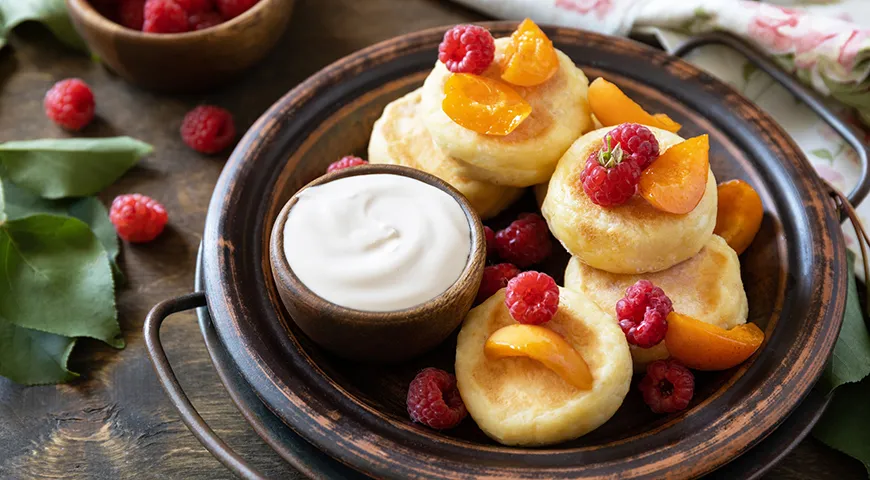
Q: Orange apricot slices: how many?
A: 7